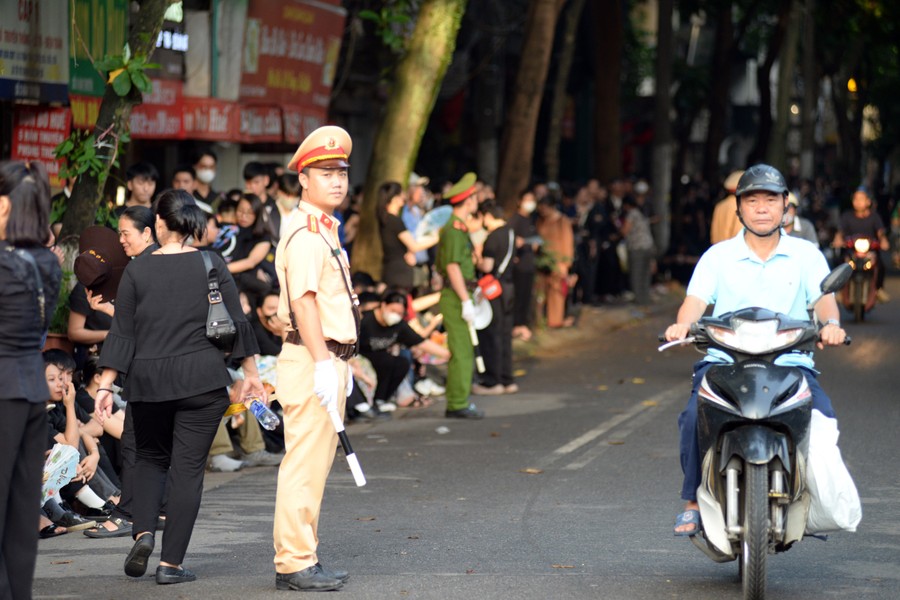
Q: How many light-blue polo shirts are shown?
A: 1